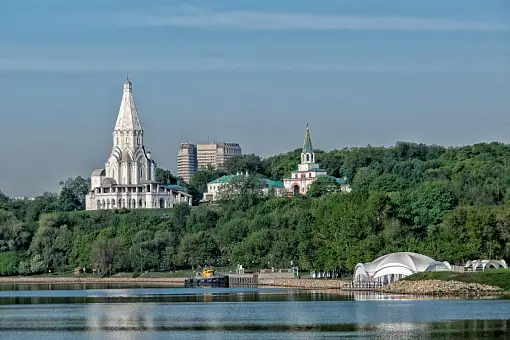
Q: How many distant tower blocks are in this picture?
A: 2